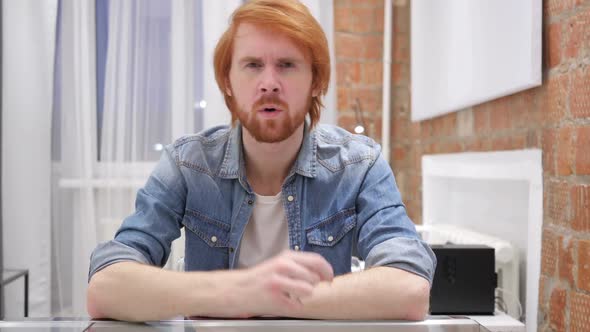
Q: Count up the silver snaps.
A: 4